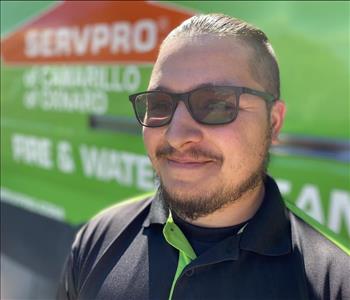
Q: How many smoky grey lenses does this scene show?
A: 2